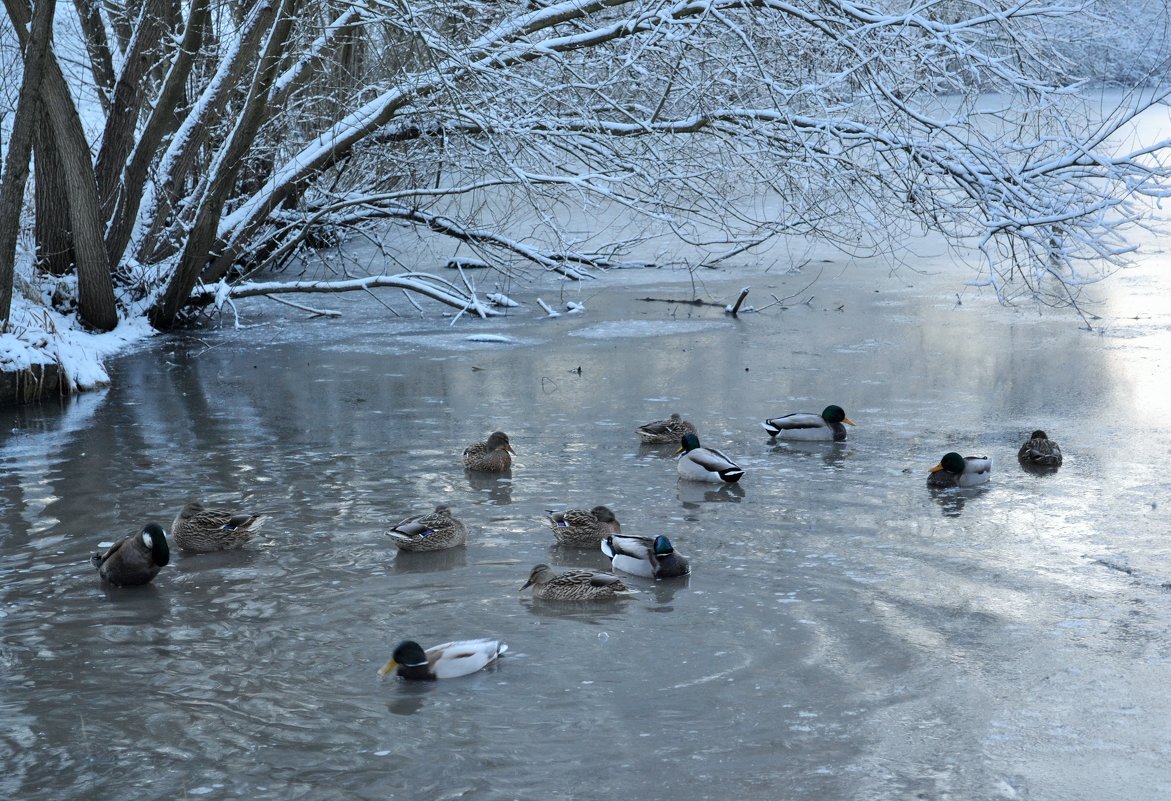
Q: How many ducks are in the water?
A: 13